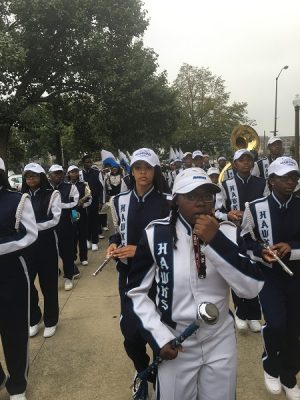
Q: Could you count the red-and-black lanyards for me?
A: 1